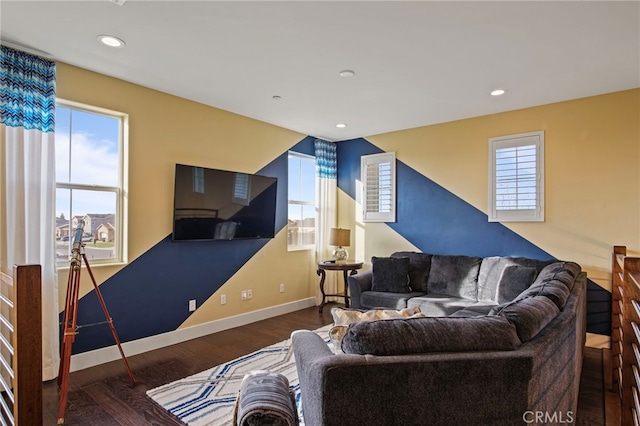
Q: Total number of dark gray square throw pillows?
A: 2